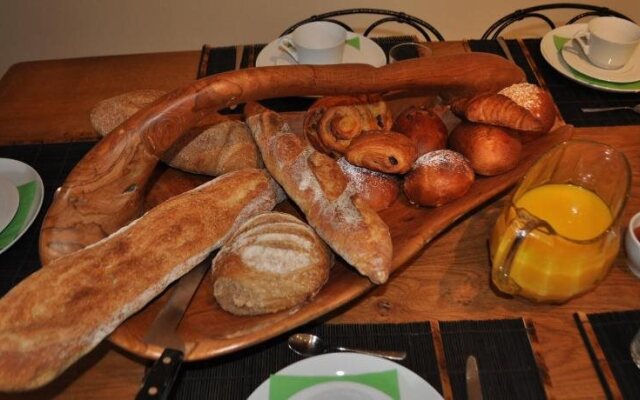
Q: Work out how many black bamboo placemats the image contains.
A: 5